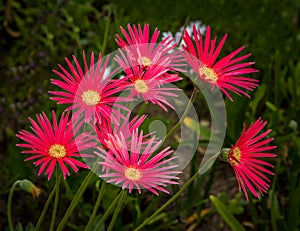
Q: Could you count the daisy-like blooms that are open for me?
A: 8